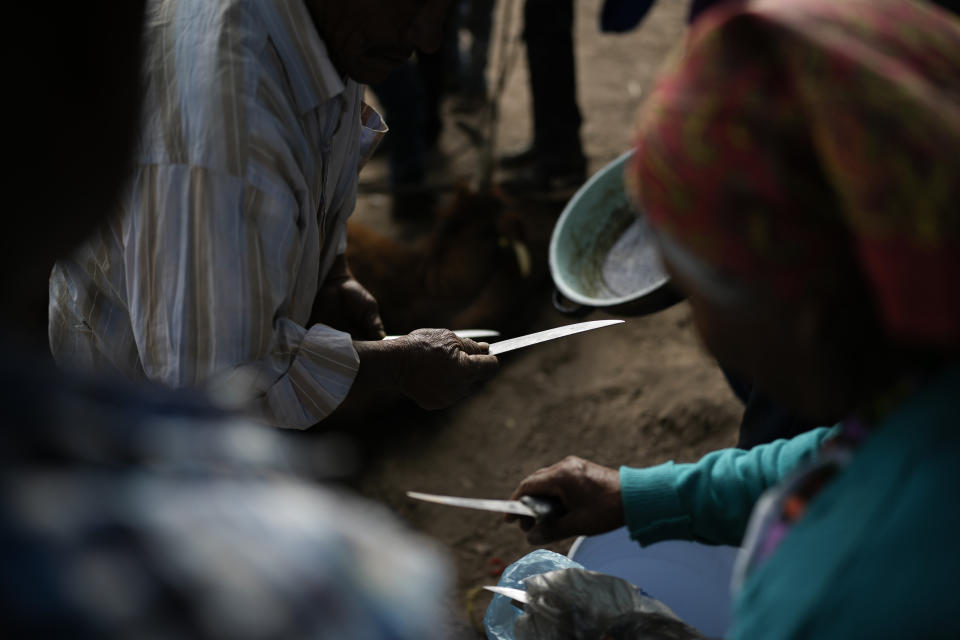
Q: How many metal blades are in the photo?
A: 4